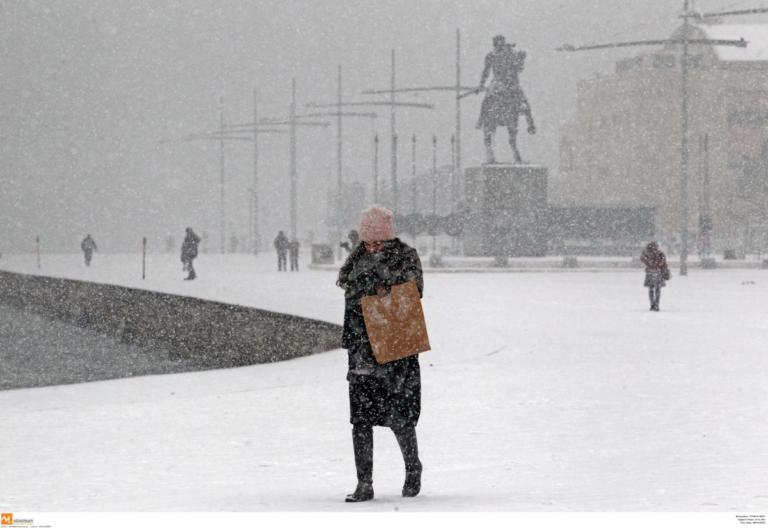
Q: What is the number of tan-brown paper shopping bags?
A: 1